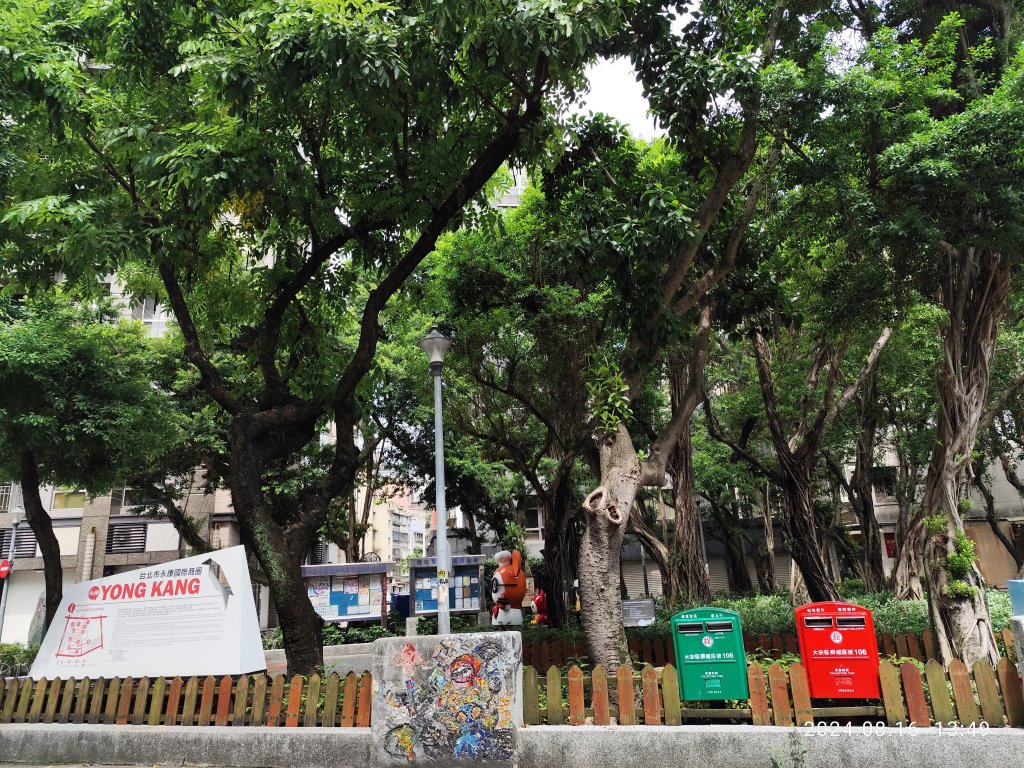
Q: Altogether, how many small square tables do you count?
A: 0